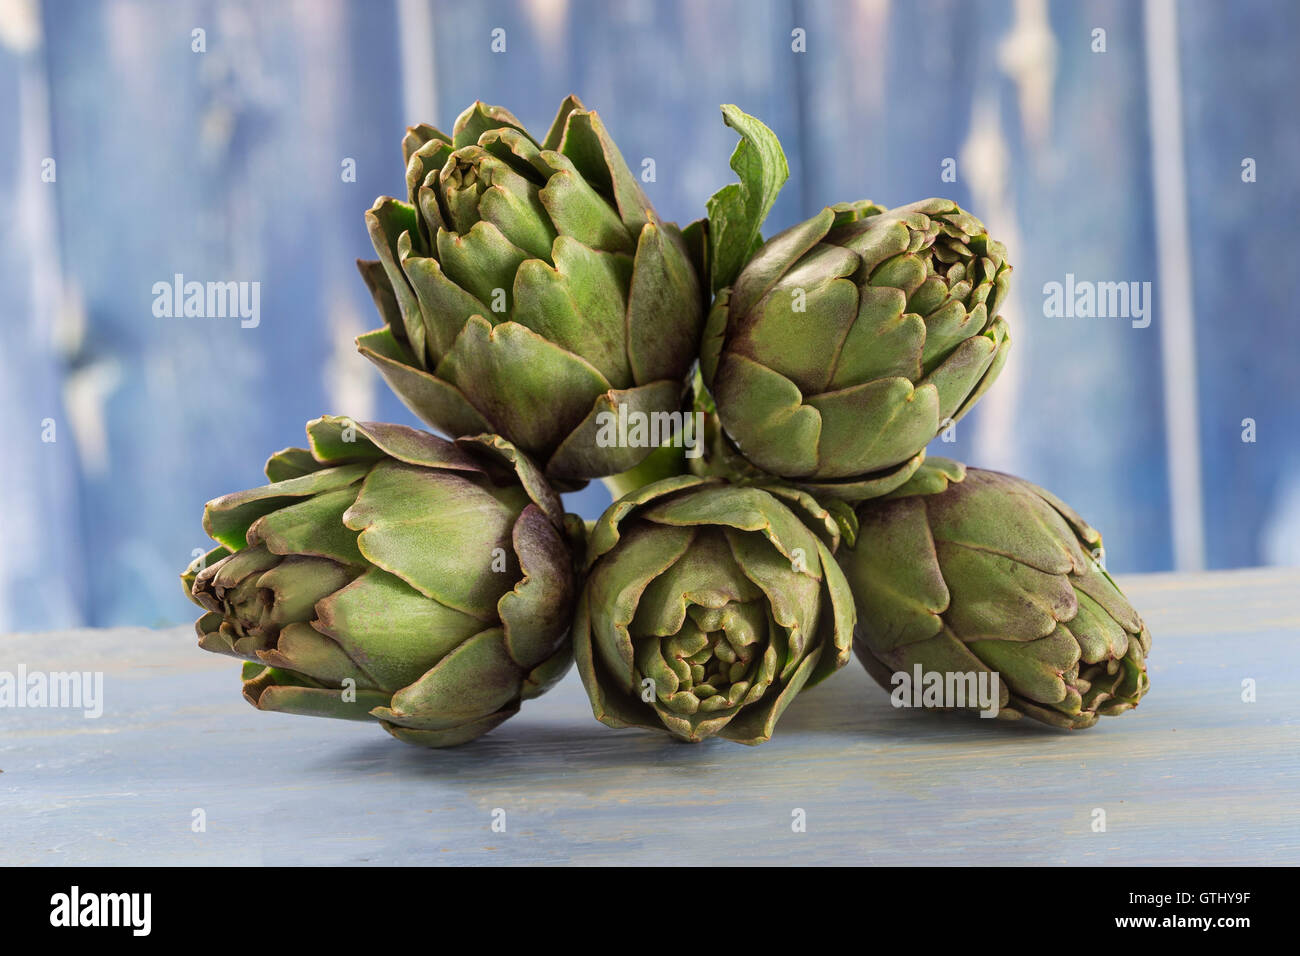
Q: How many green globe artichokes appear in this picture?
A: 5